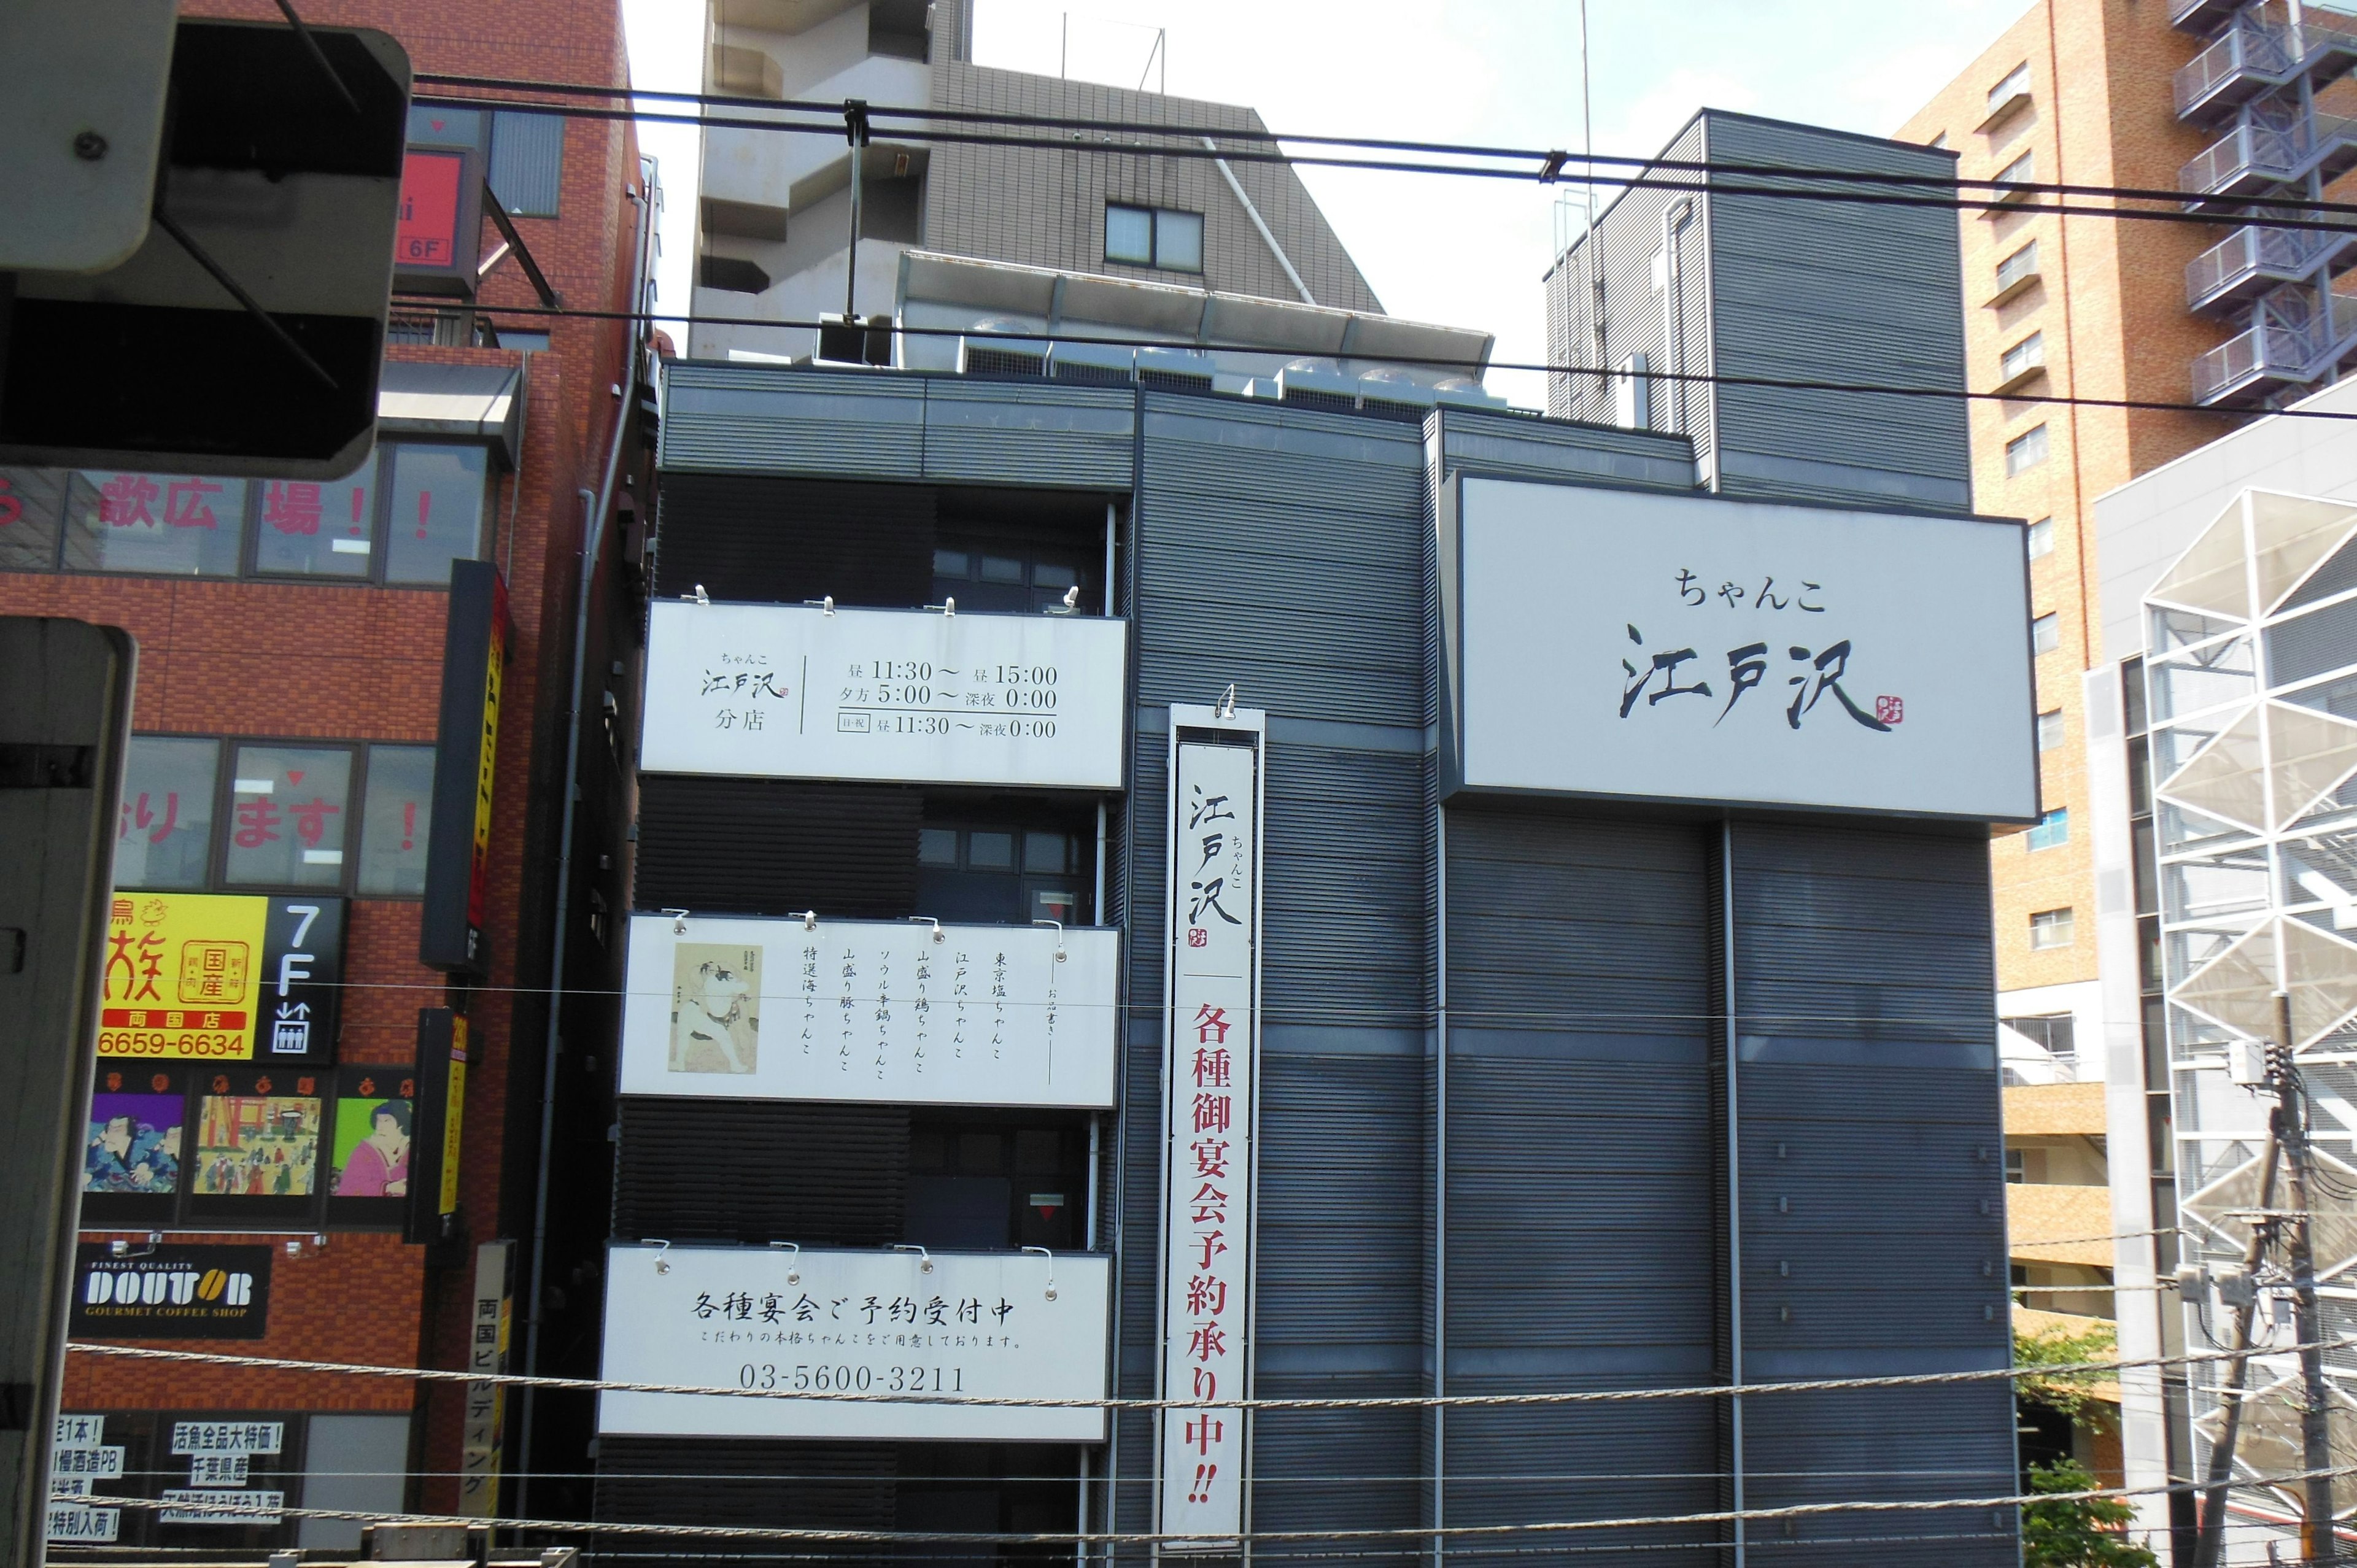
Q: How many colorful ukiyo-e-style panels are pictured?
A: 3